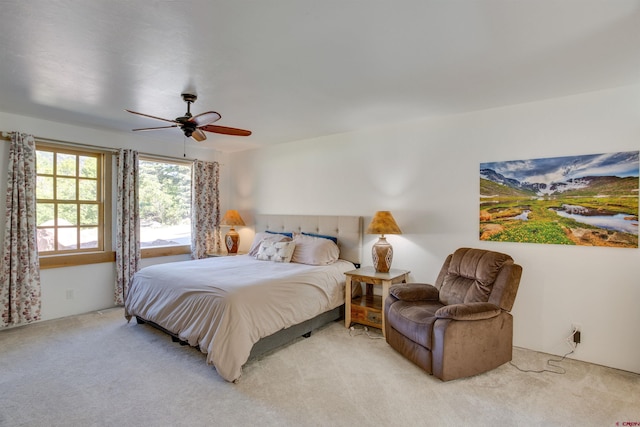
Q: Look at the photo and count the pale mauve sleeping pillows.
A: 2